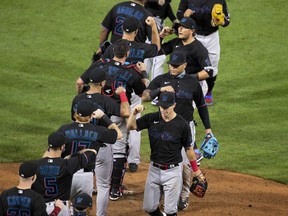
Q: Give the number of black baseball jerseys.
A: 12